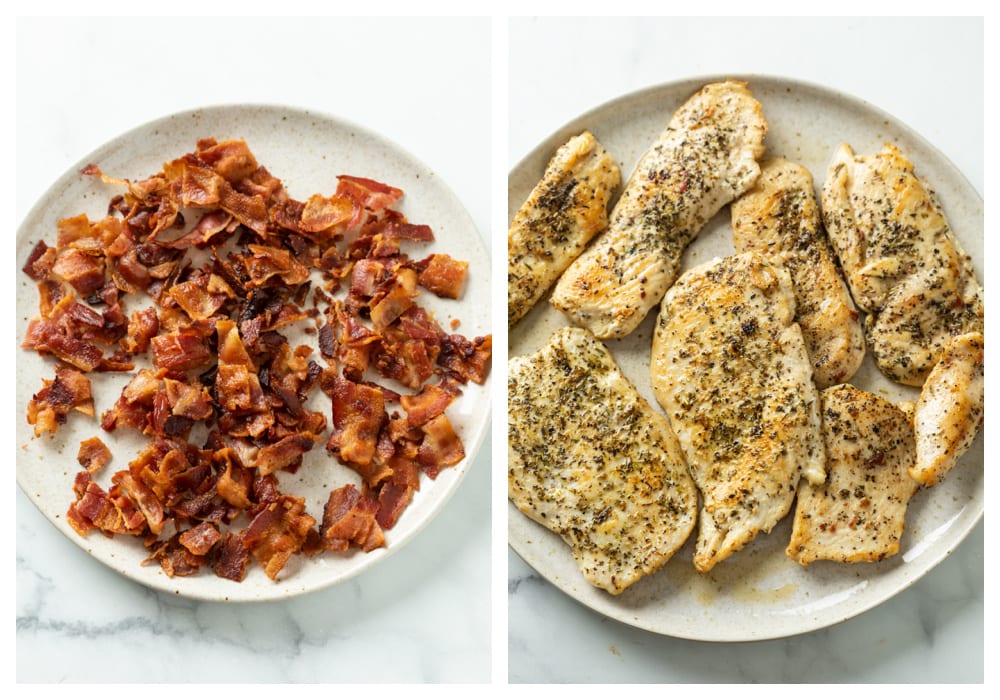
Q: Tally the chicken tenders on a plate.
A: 8